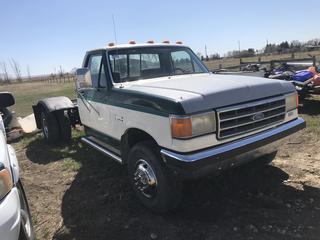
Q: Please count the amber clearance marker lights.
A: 5